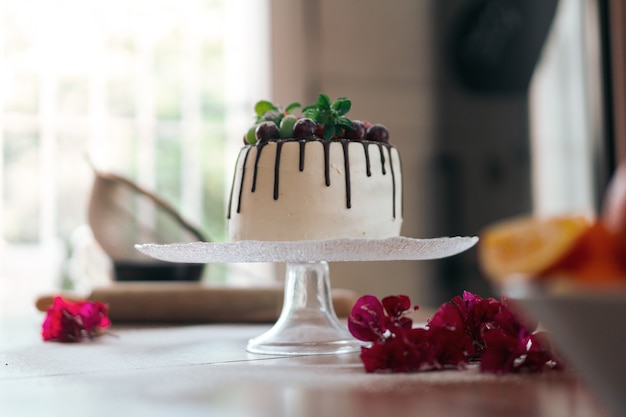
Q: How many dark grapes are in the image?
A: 4